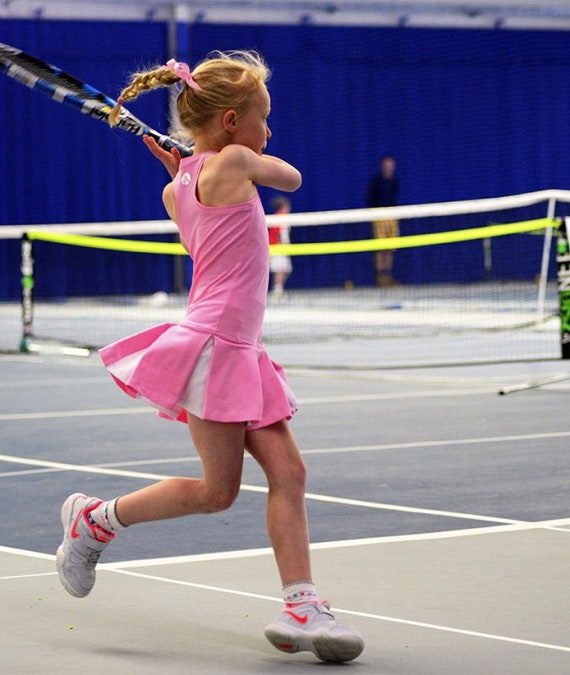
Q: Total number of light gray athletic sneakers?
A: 2